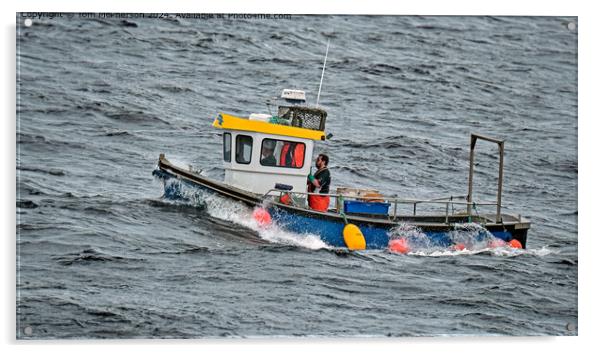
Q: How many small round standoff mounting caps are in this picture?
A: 4